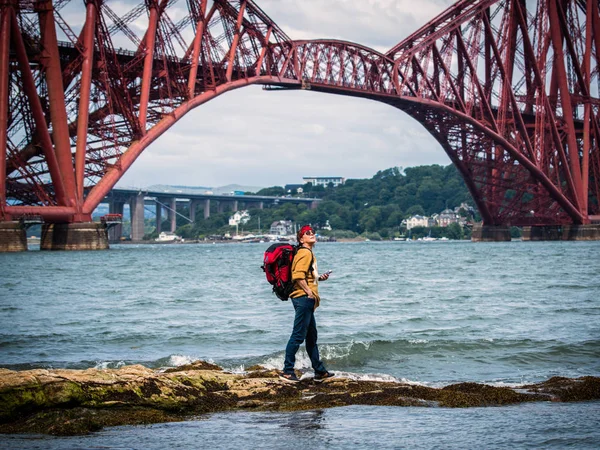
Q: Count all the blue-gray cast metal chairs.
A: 0